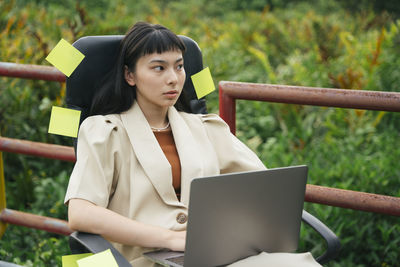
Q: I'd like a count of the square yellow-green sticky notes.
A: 5